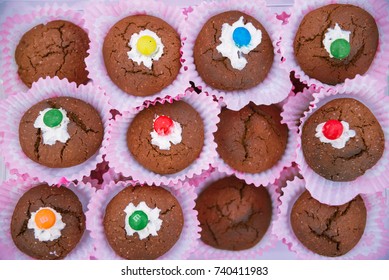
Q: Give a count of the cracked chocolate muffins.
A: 12